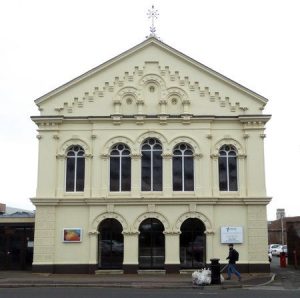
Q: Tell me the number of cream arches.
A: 11